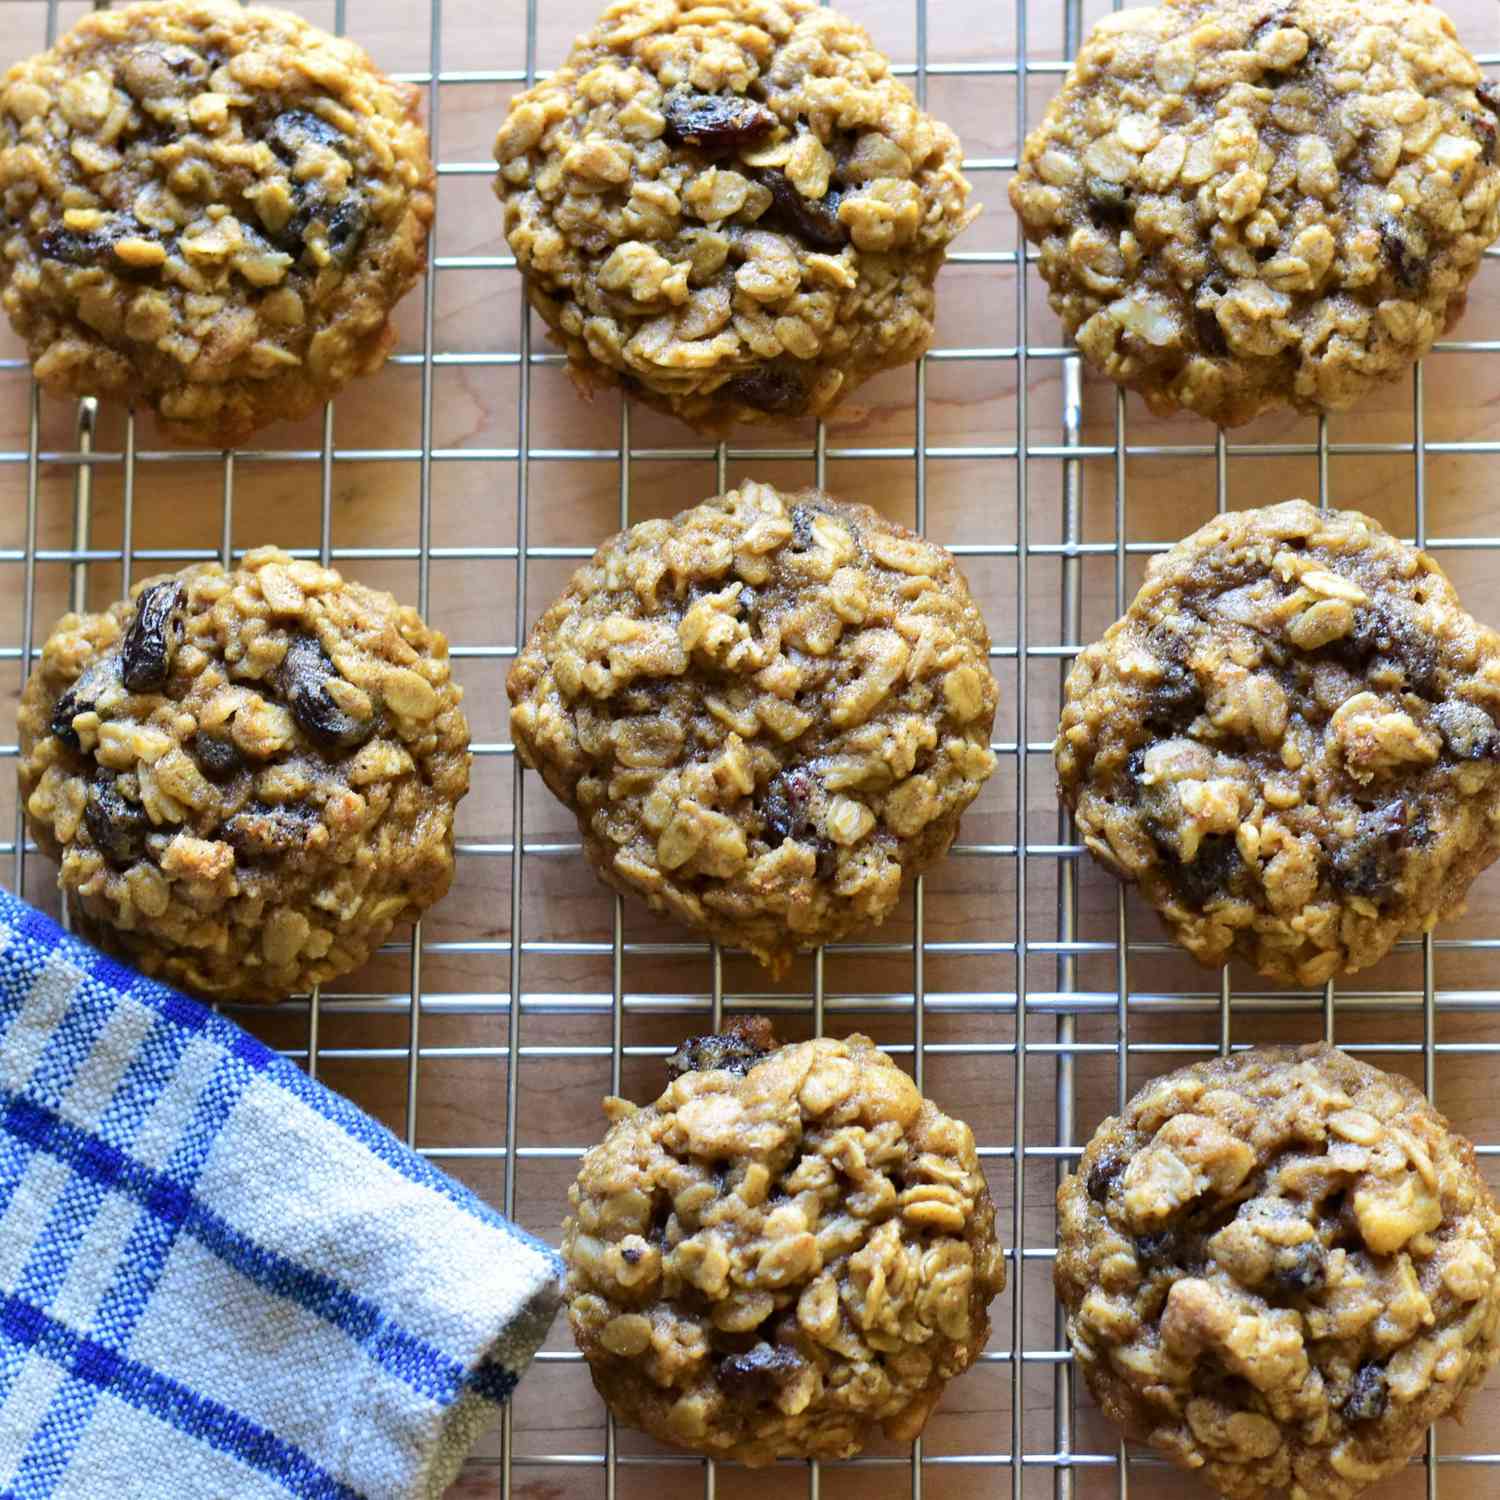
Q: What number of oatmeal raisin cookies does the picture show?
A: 8